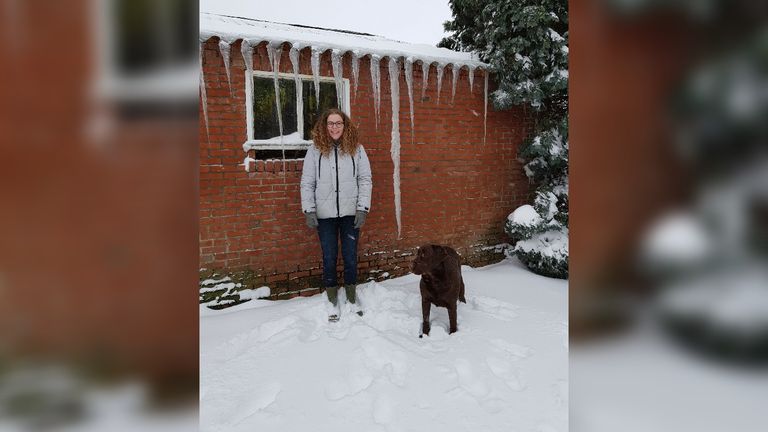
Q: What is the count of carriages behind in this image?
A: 0